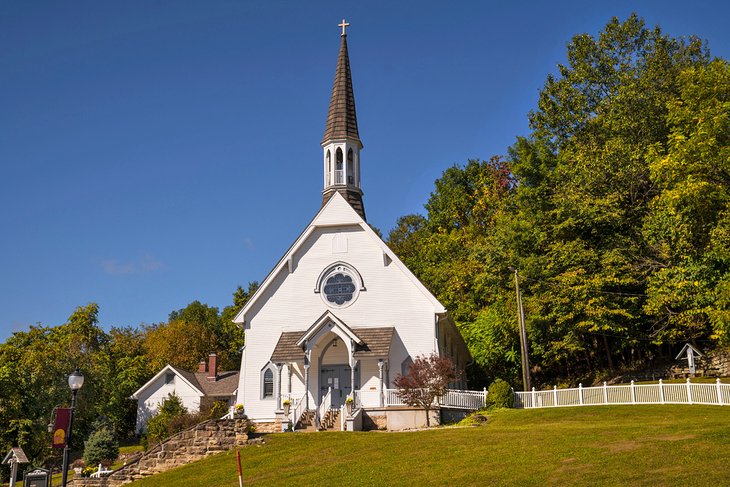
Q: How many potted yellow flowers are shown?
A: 3